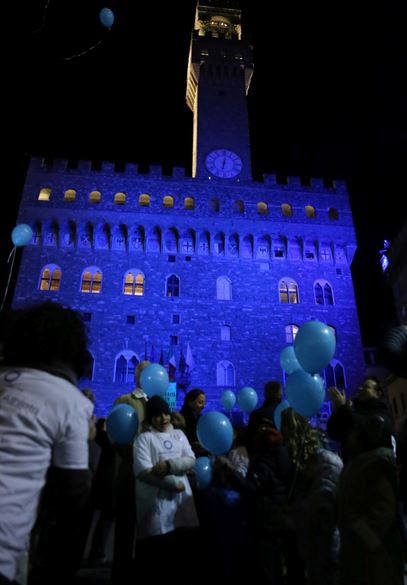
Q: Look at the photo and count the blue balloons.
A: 12